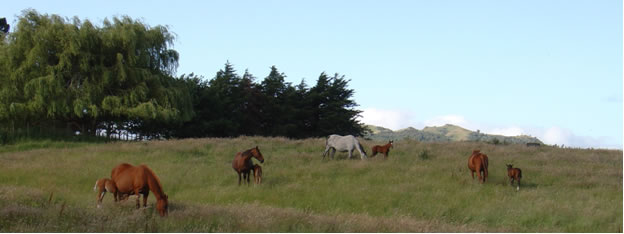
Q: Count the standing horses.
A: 8